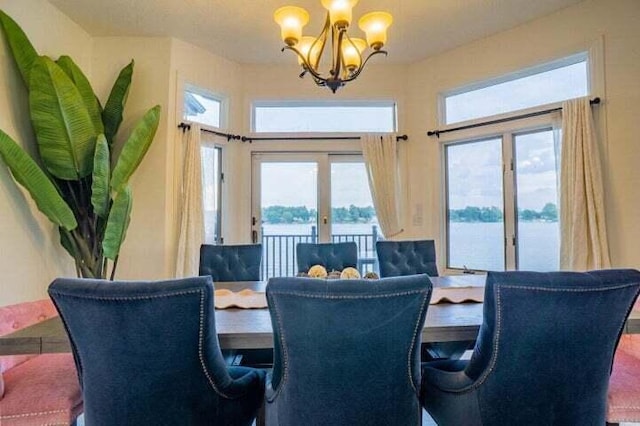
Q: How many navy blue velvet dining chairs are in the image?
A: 6